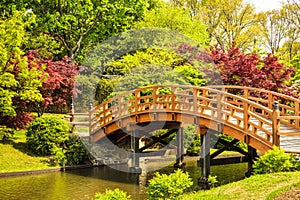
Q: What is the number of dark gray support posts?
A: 4